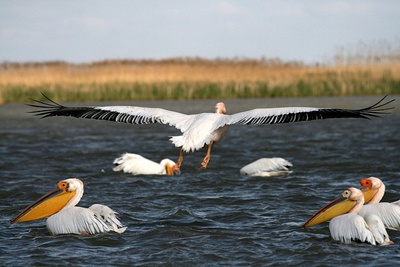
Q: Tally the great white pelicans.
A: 6